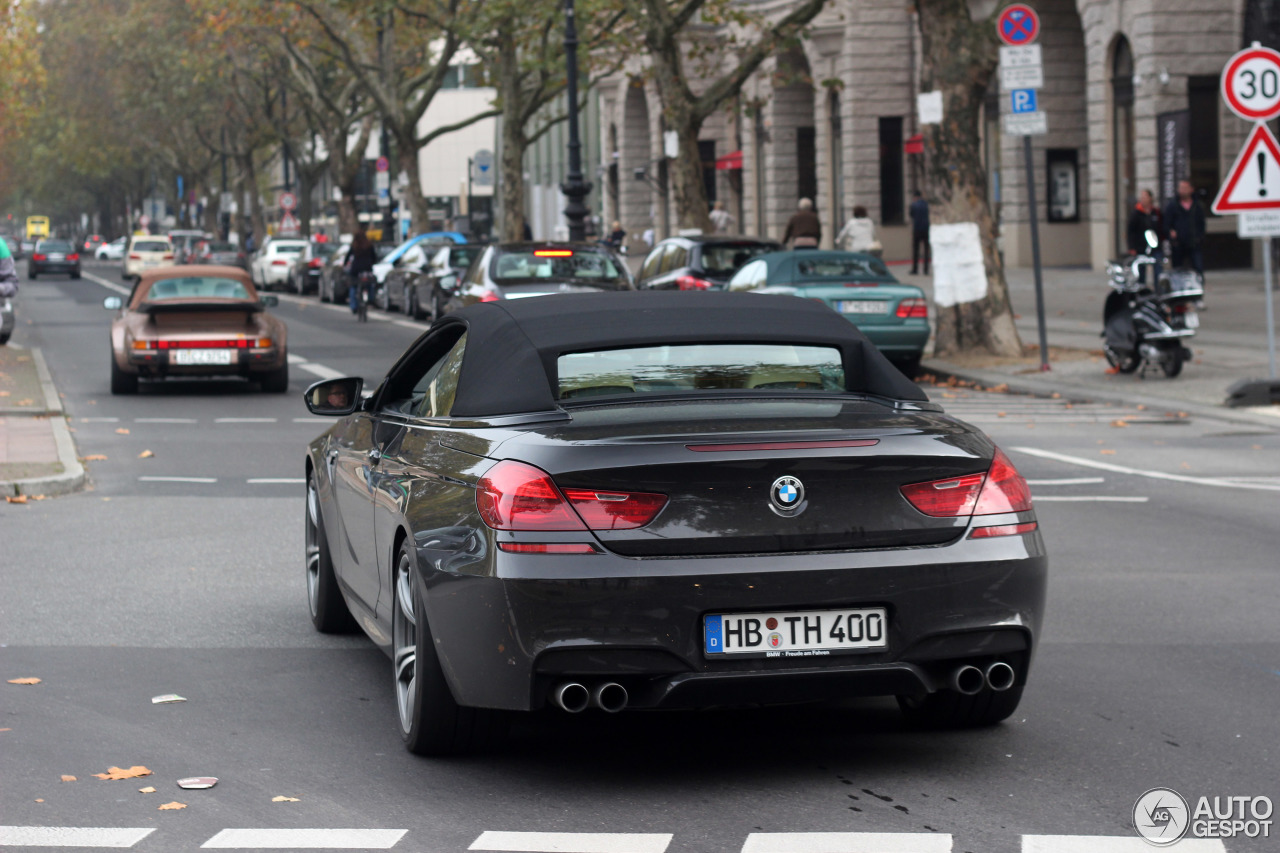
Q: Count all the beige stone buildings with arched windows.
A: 1